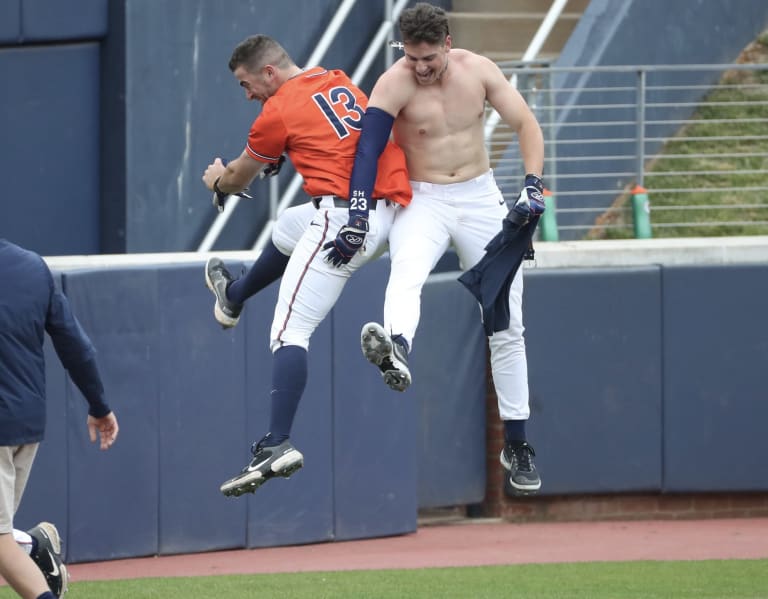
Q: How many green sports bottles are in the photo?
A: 2